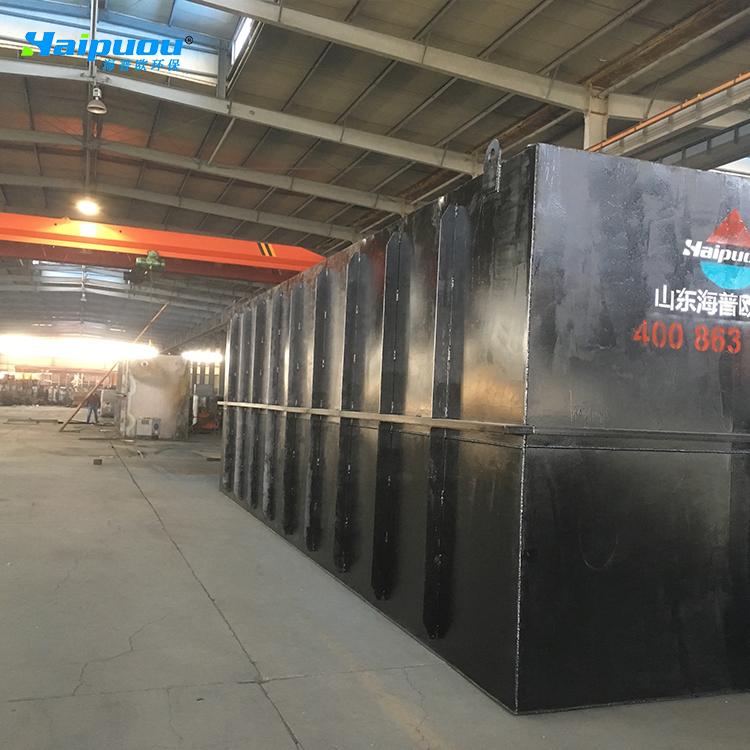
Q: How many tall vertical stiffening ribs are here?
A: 9